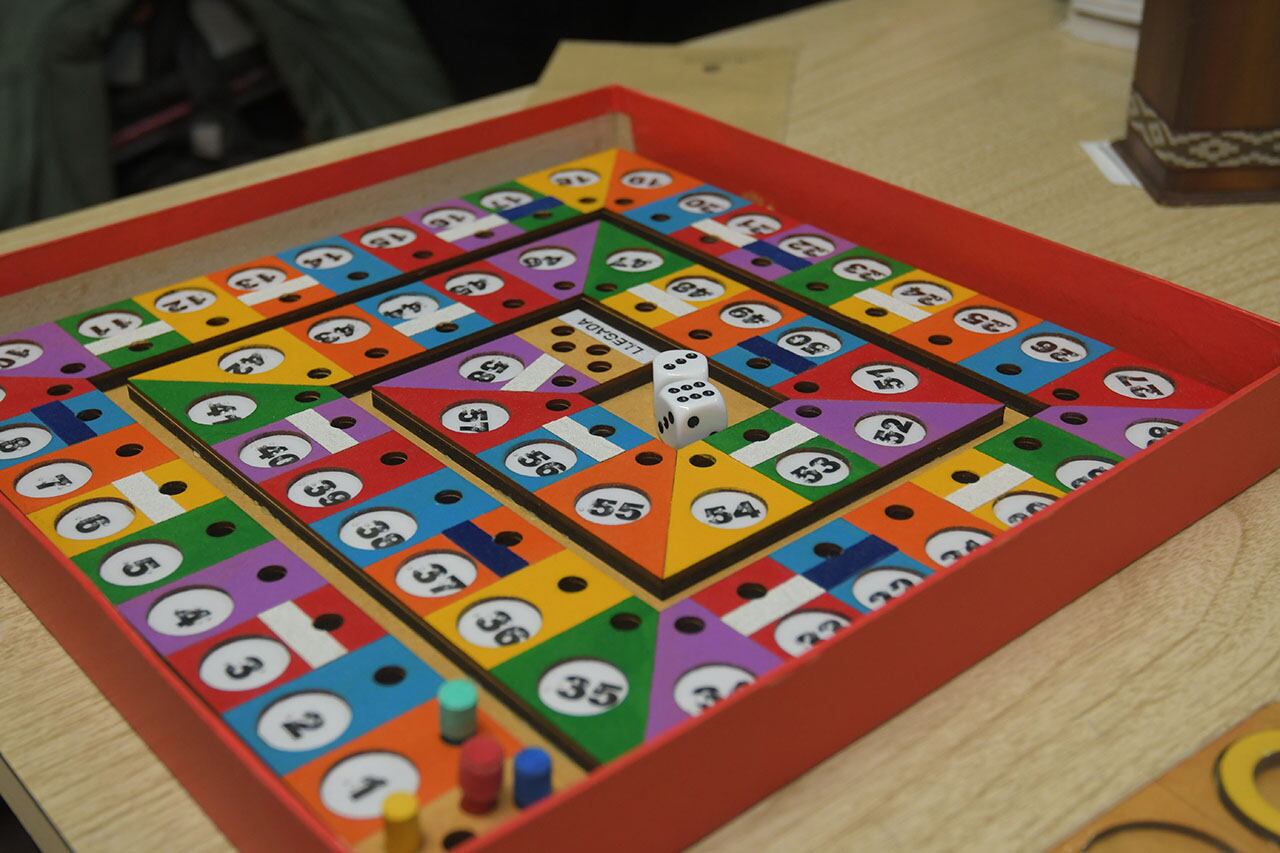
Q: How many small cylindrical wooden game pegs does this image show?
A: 4